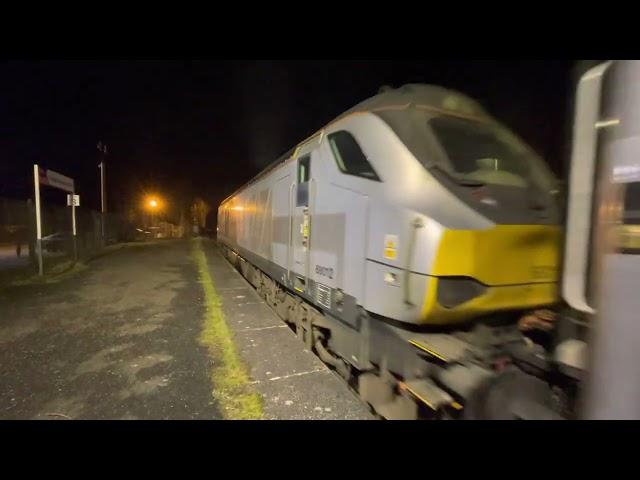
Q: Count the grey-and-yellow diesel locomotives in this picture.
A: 1